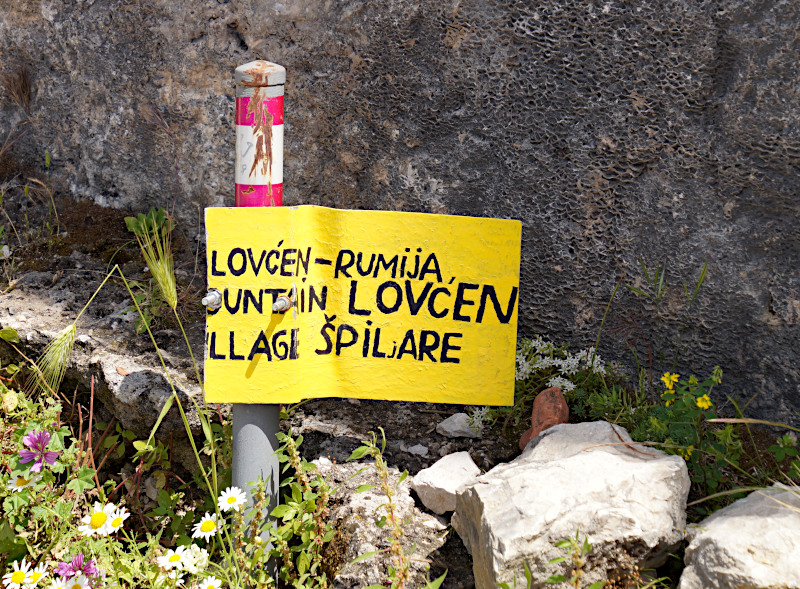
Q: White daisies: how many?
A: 11